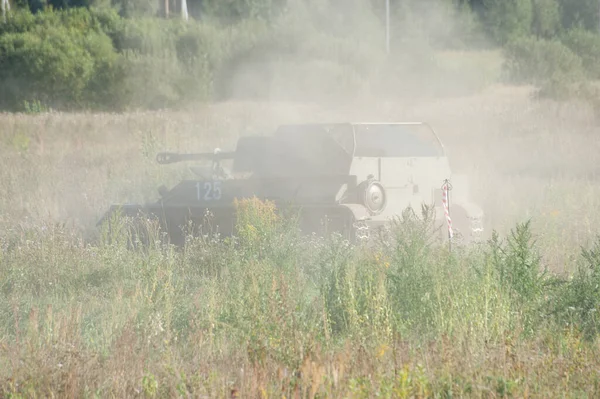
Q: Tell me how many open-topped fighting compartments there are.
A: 1